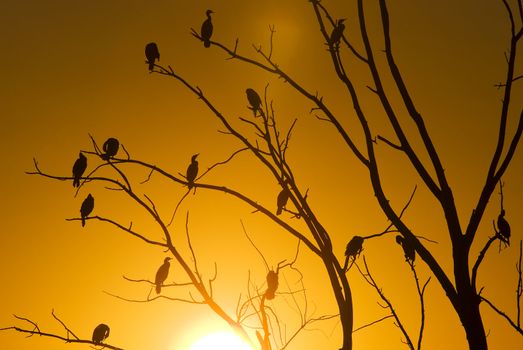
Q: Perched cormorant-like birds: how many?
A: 15